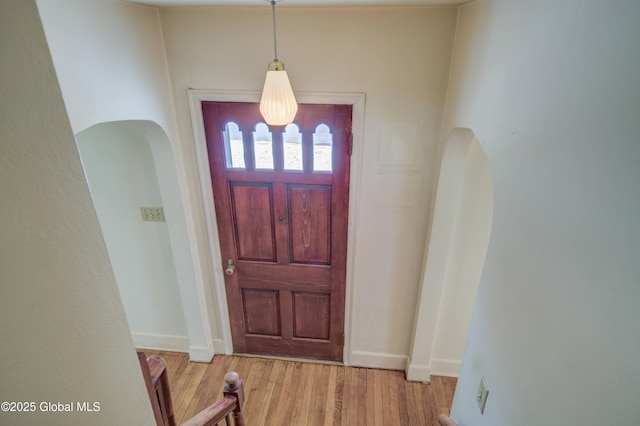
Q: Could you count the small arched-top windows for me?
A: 4